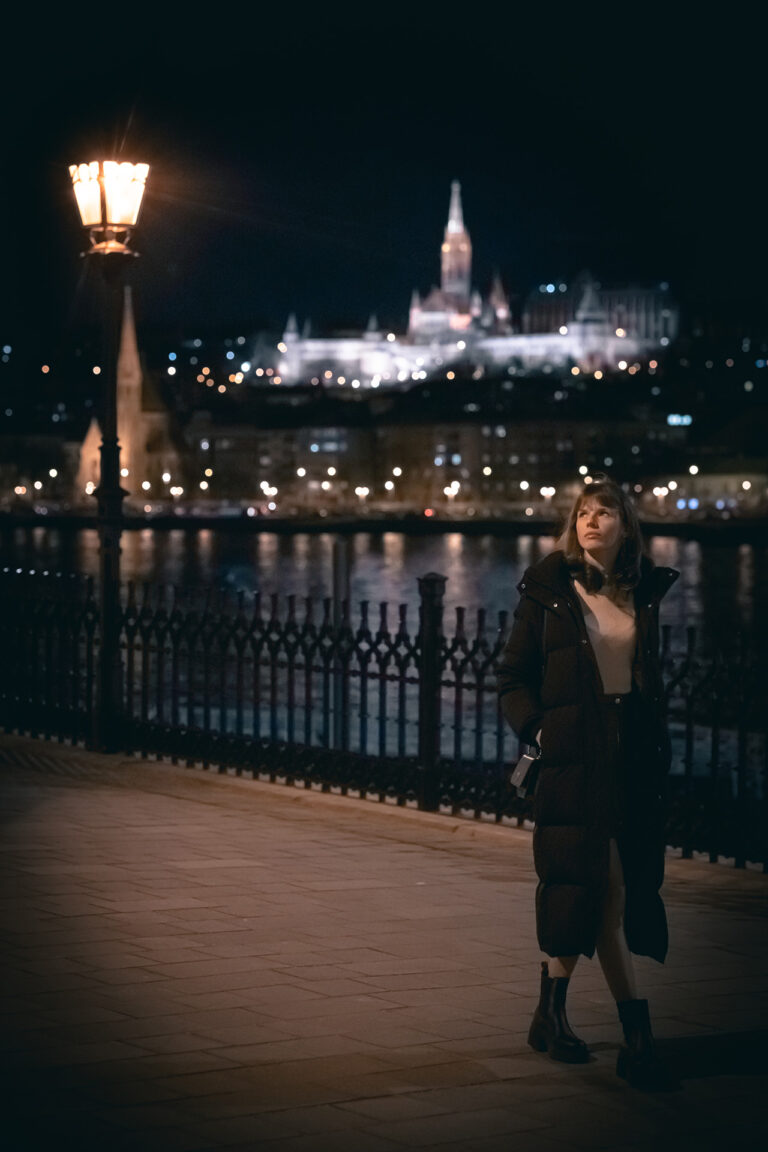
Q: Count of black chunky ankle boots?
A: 2